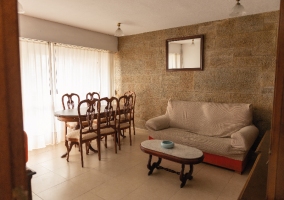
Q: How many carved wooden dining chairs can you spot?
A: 6